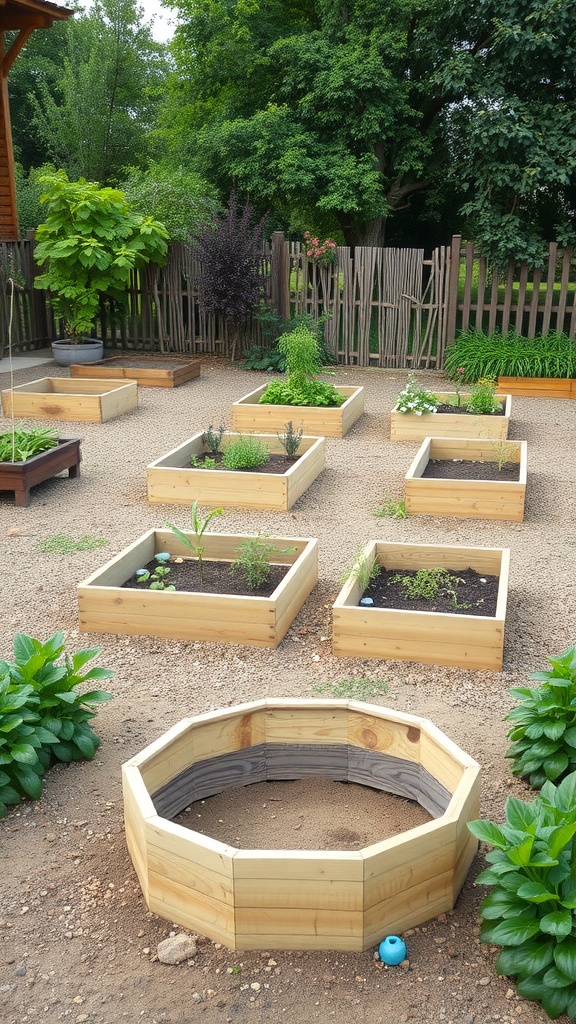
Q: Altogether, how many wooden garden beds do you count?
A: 11